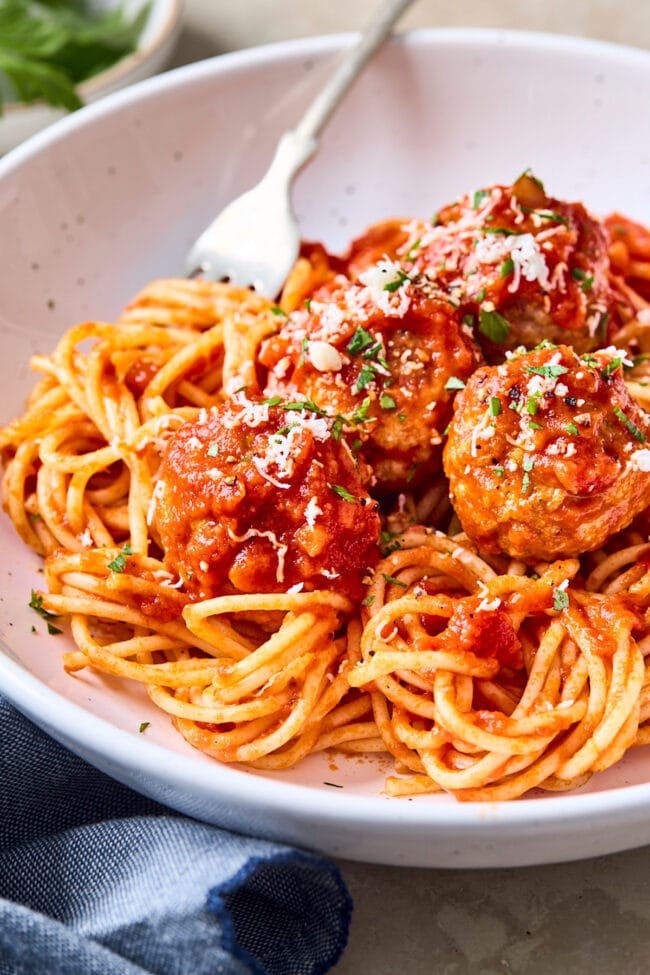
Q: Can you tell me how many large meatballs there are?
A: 4